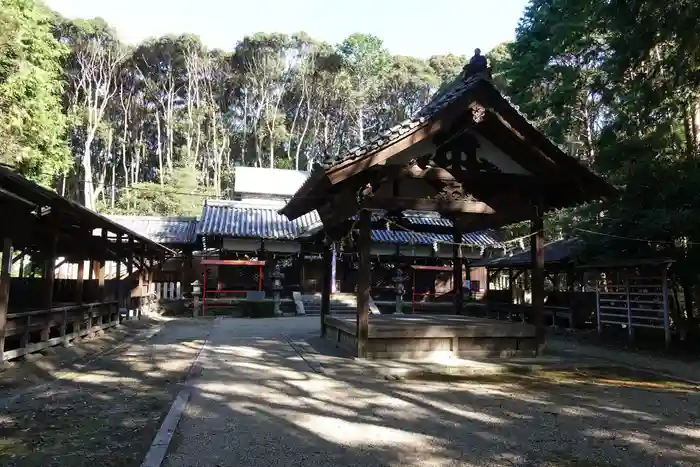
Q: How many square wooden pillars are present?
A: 4